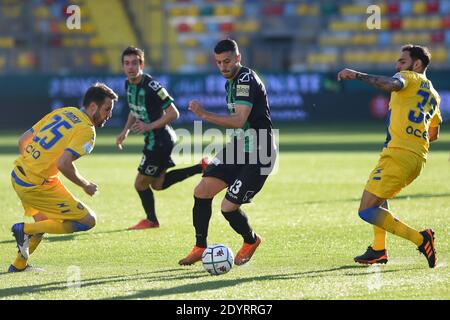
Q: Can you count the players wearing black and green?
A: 2